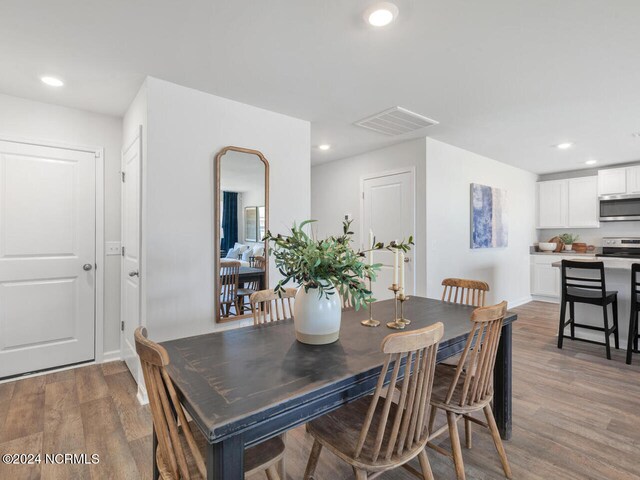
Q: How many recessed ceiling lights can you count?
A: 5